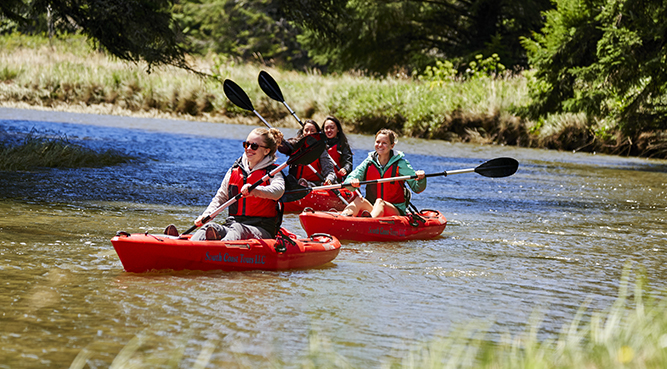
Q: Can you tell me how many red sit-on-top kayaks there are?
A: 3